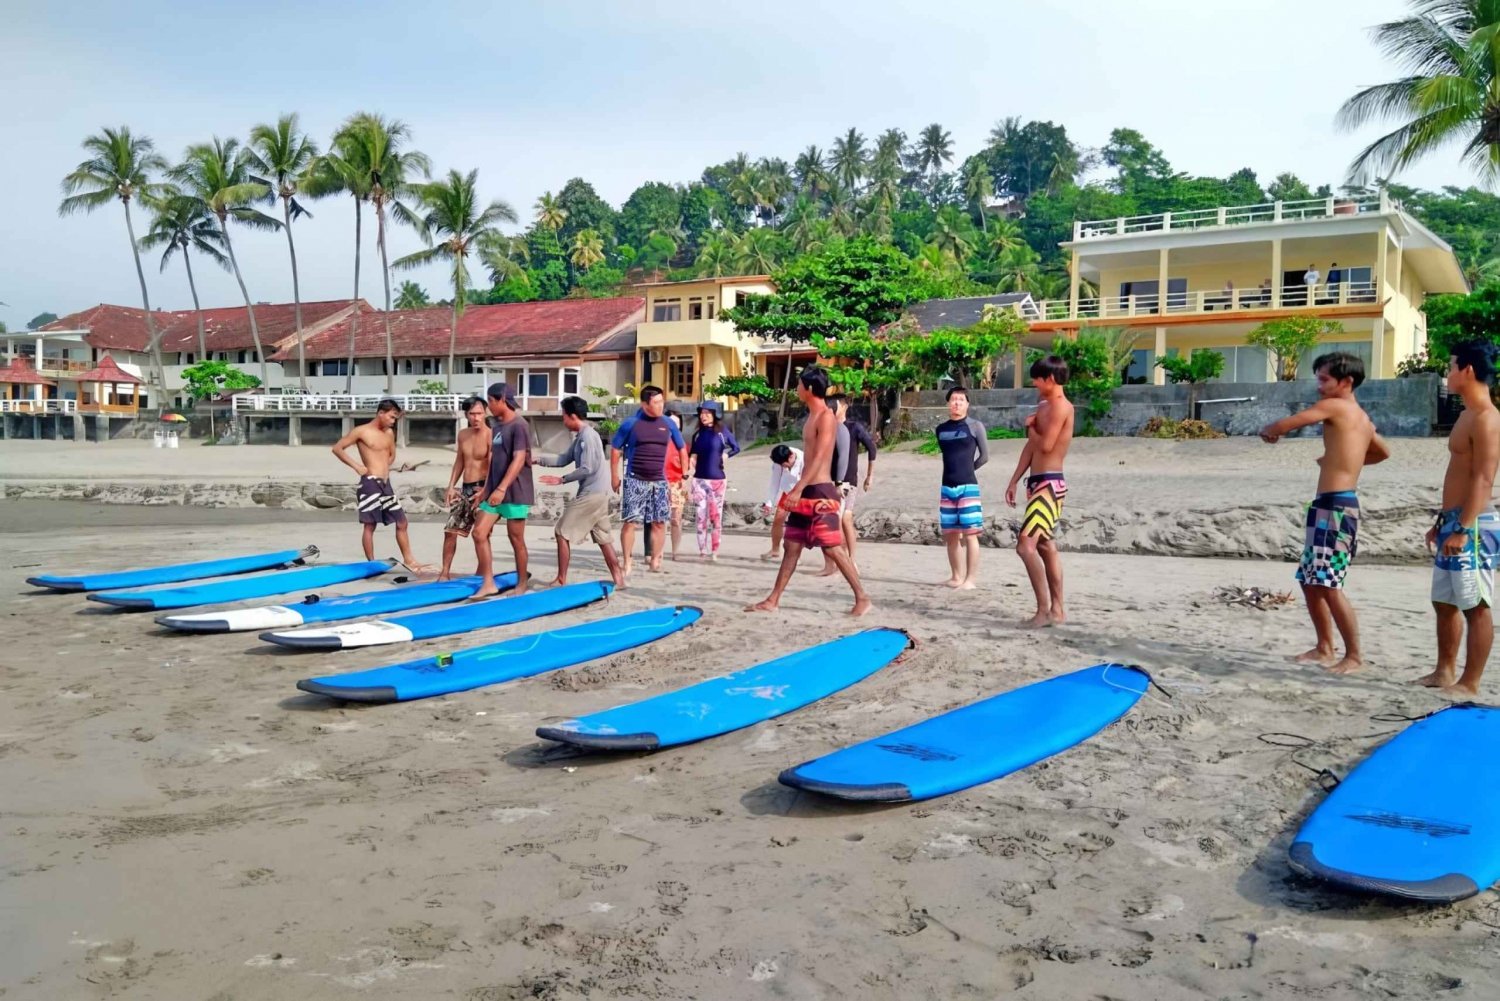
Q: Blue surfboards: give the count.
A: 8